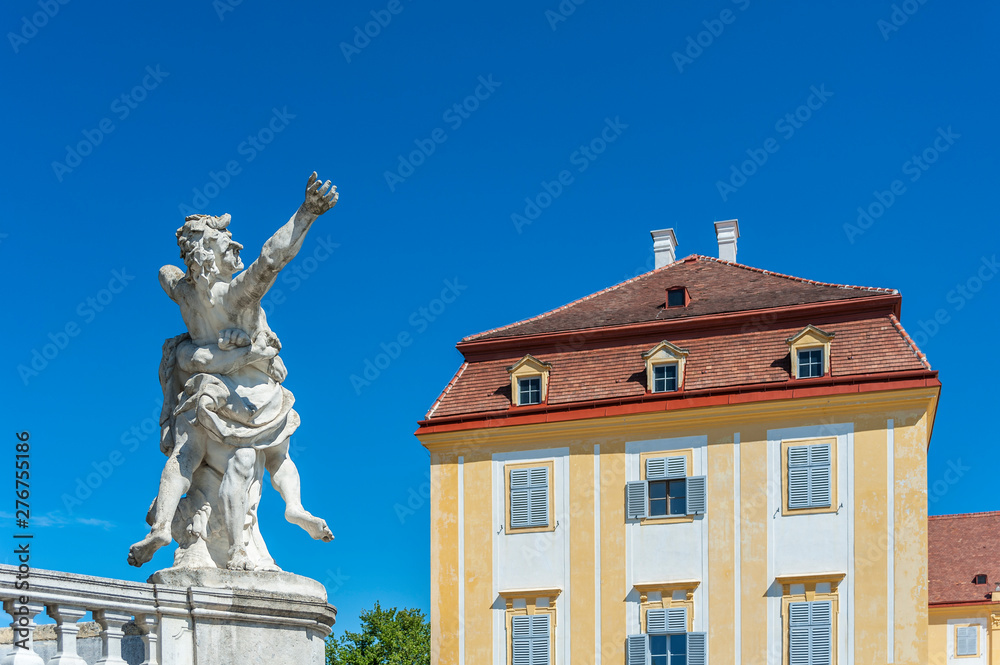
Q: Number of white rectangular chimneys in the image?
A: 2